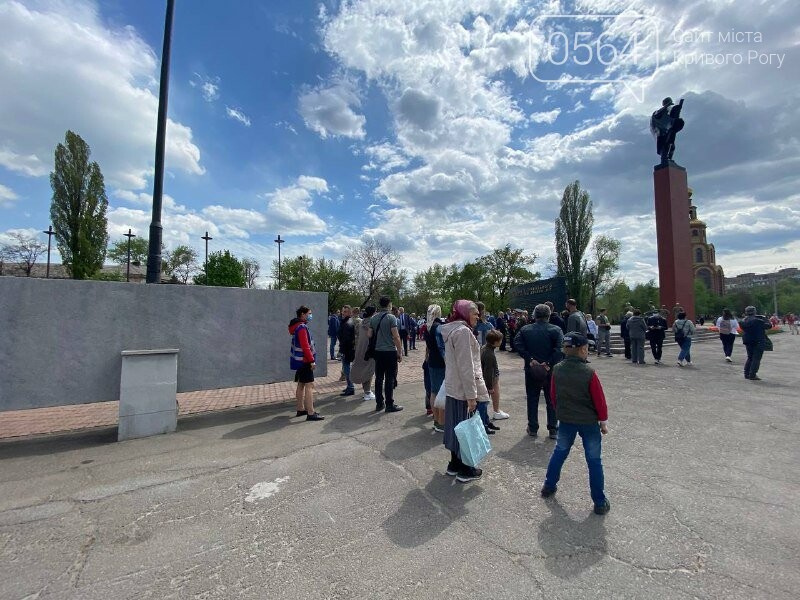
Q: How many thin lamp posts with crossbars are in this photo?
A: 4